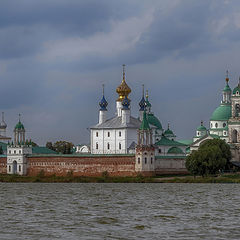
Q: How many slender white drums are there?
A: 4